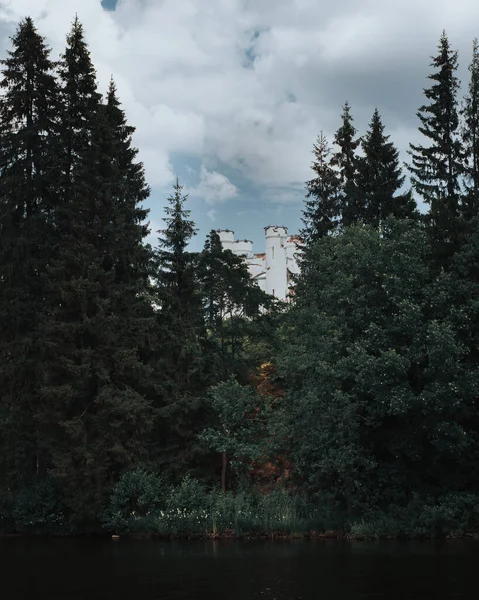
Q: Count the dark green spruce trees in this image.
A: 9